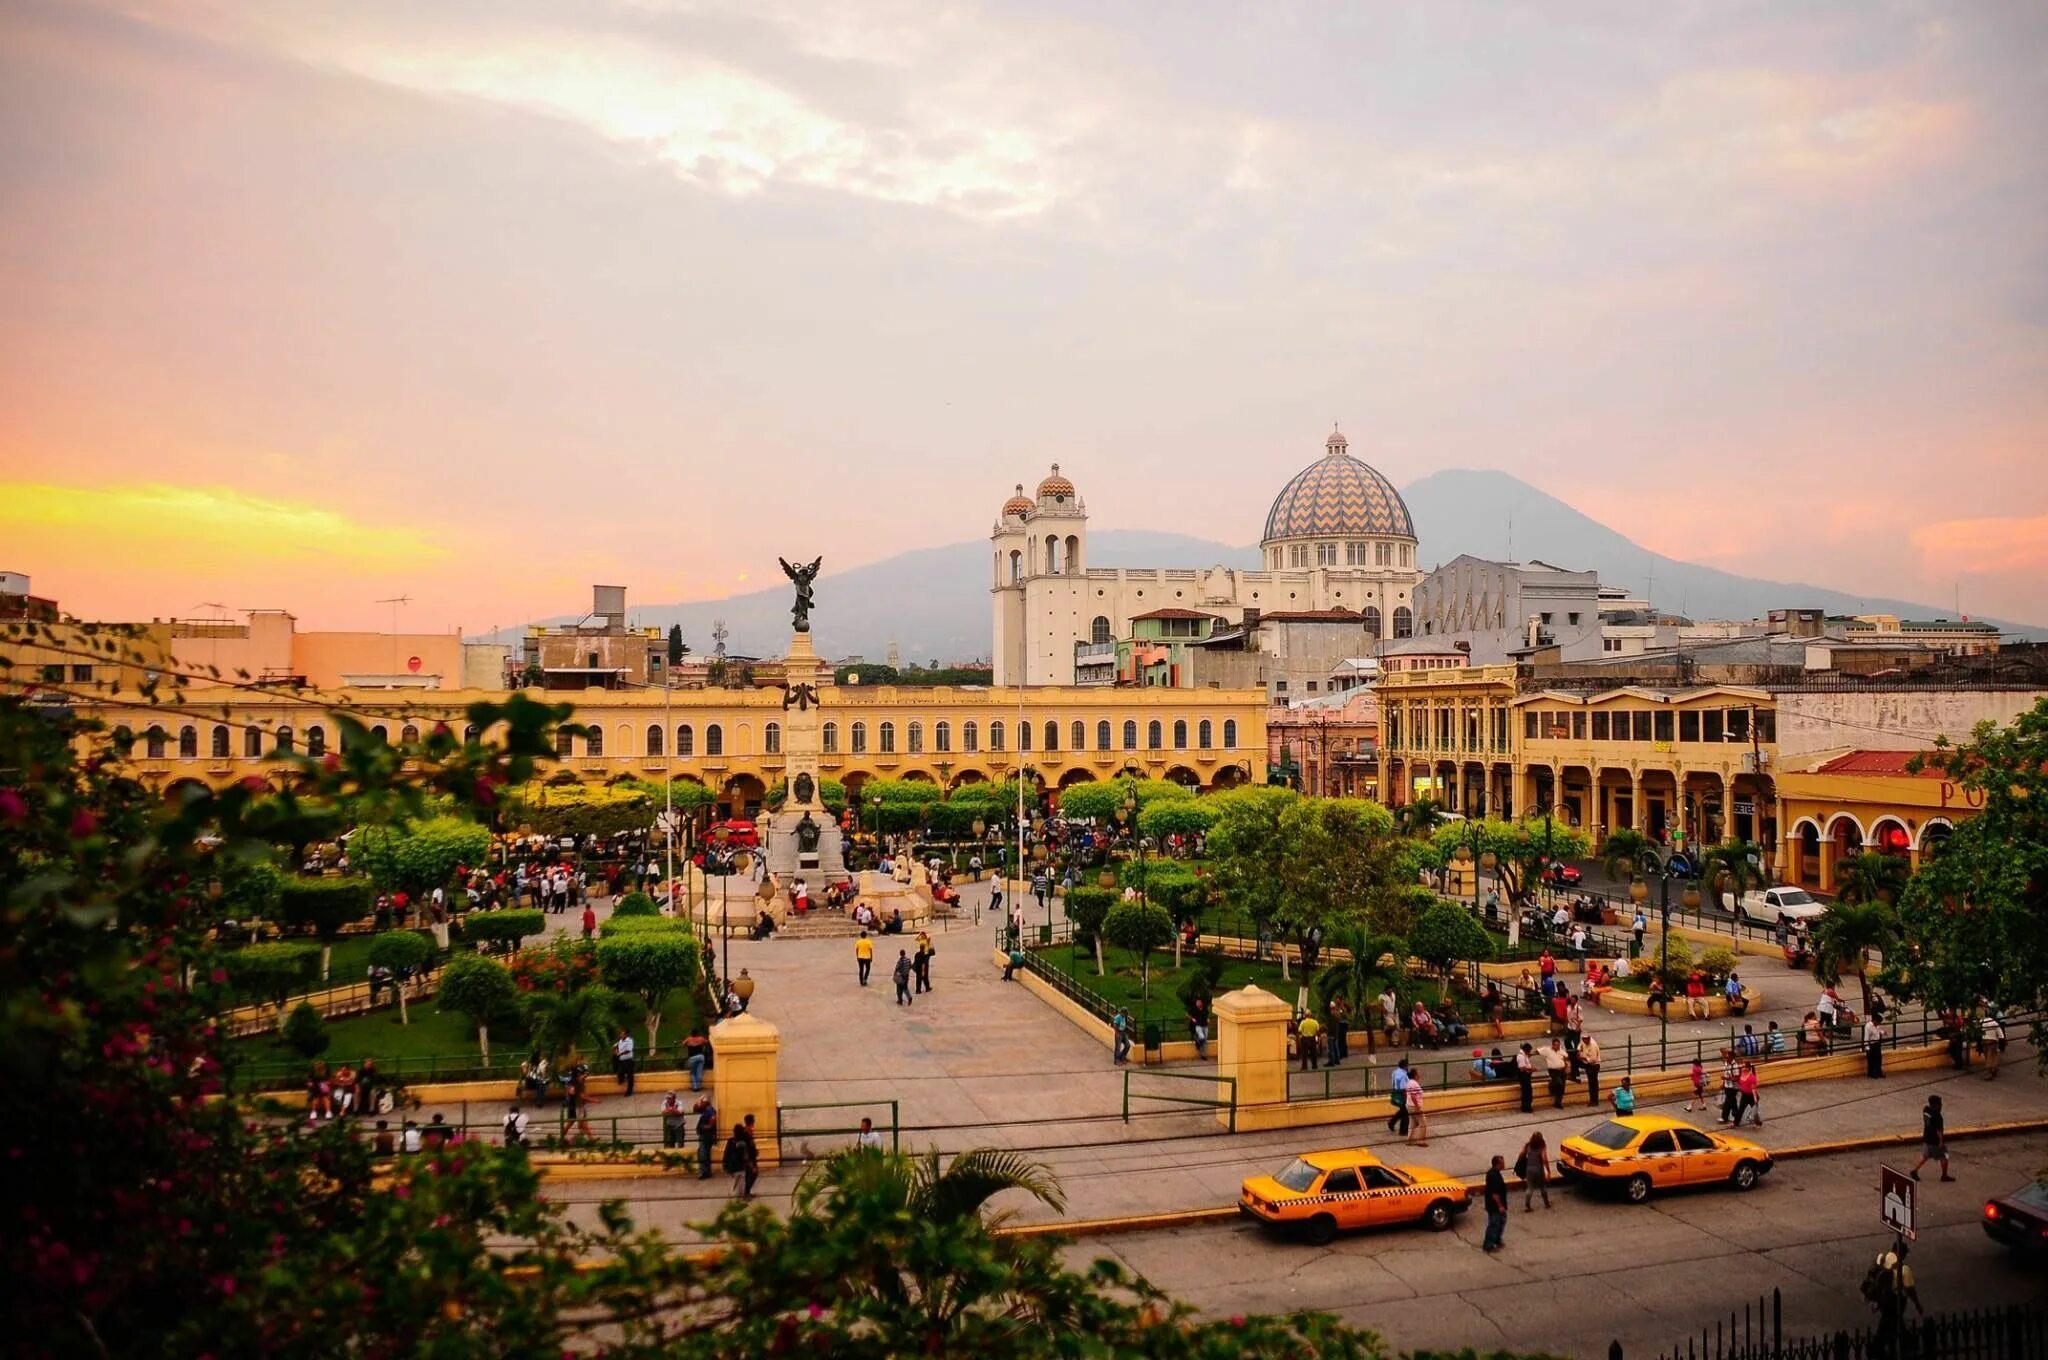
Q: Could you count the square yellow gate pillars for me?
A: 2